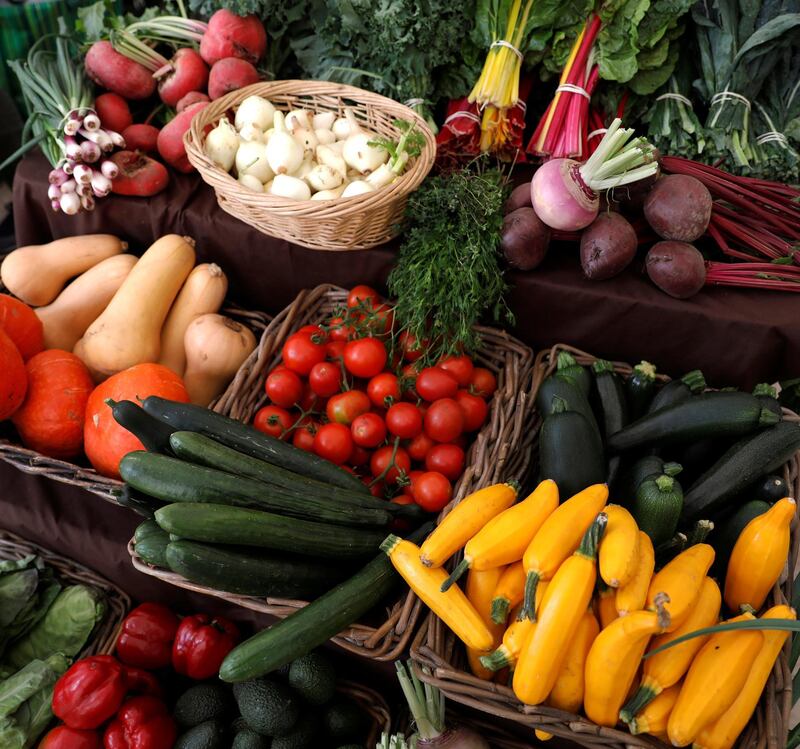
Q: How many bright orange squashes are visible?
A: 4